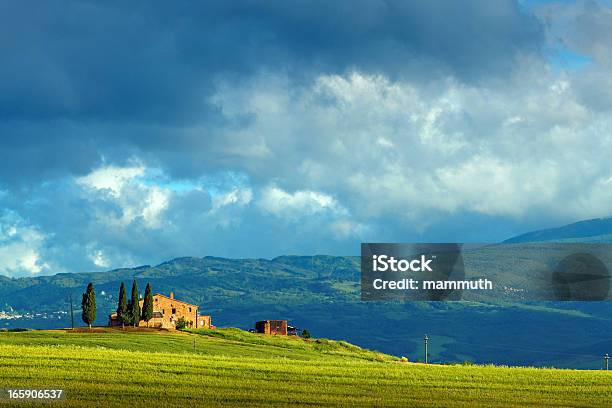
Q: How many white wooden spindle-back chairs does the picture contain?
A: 0